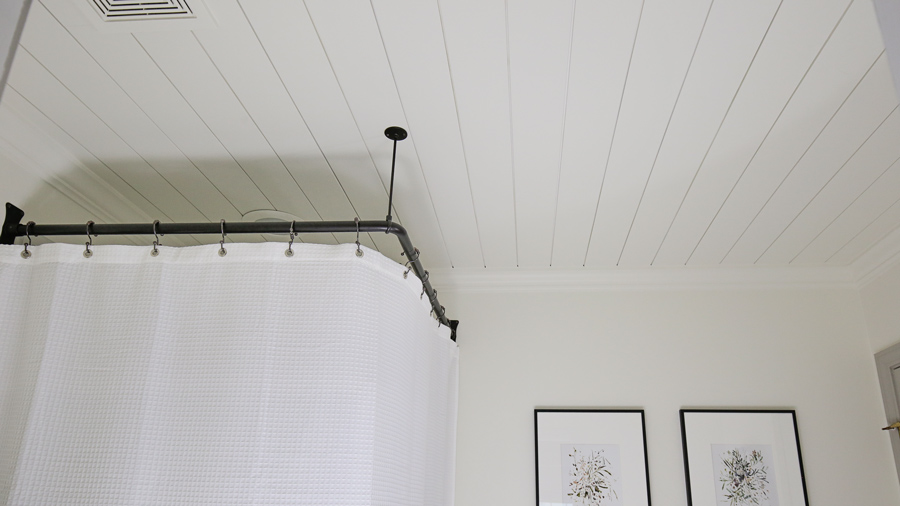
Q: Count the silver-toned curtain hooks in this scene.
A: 10